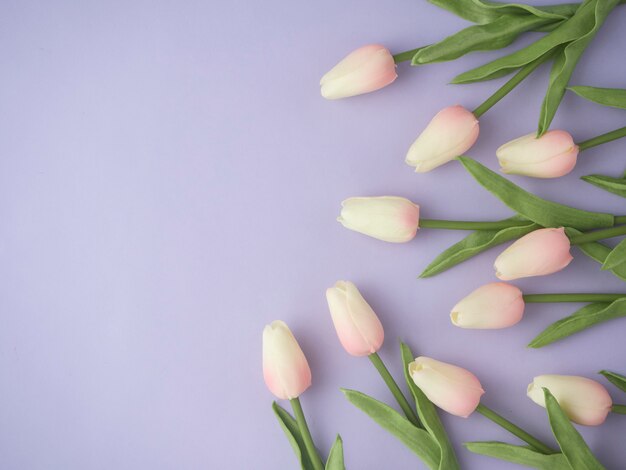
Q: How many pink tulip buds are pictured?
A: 10